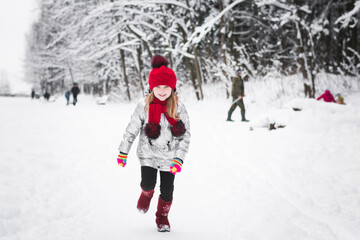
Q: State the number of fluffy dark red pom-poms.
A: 3